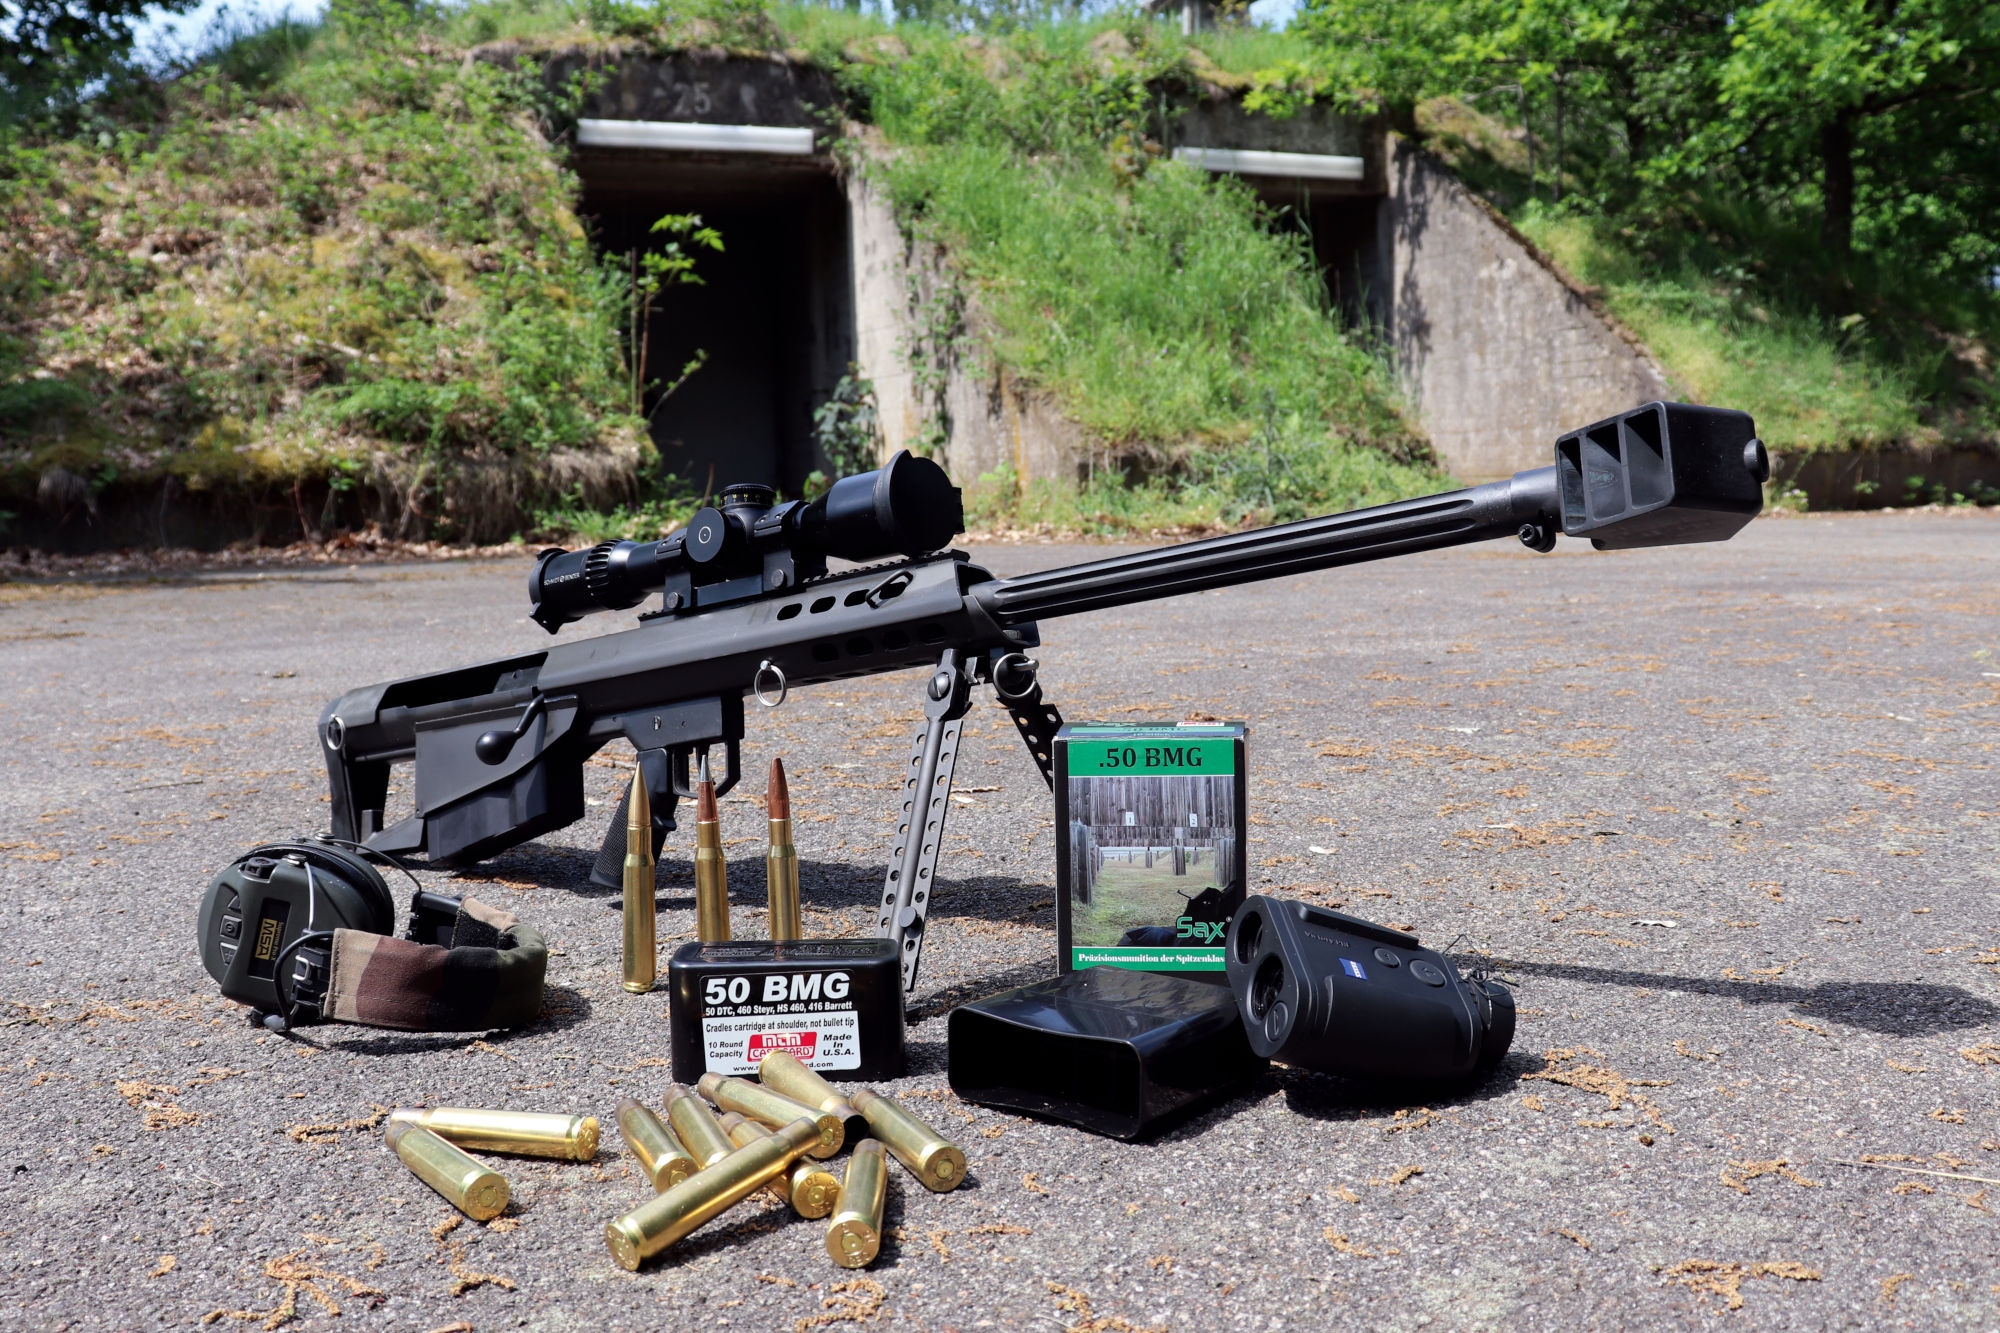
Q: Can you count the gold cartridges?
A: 13